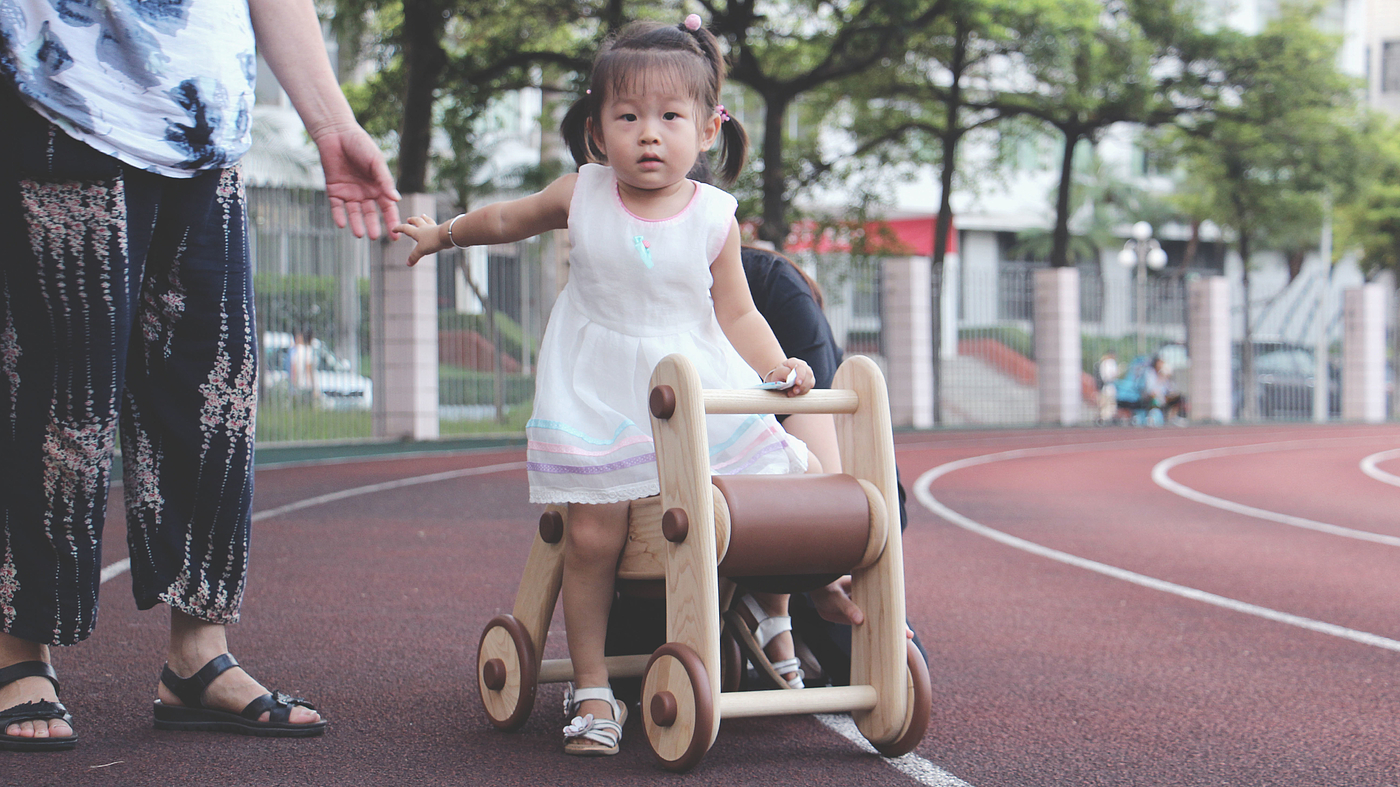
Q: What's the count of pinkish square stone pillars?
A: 5